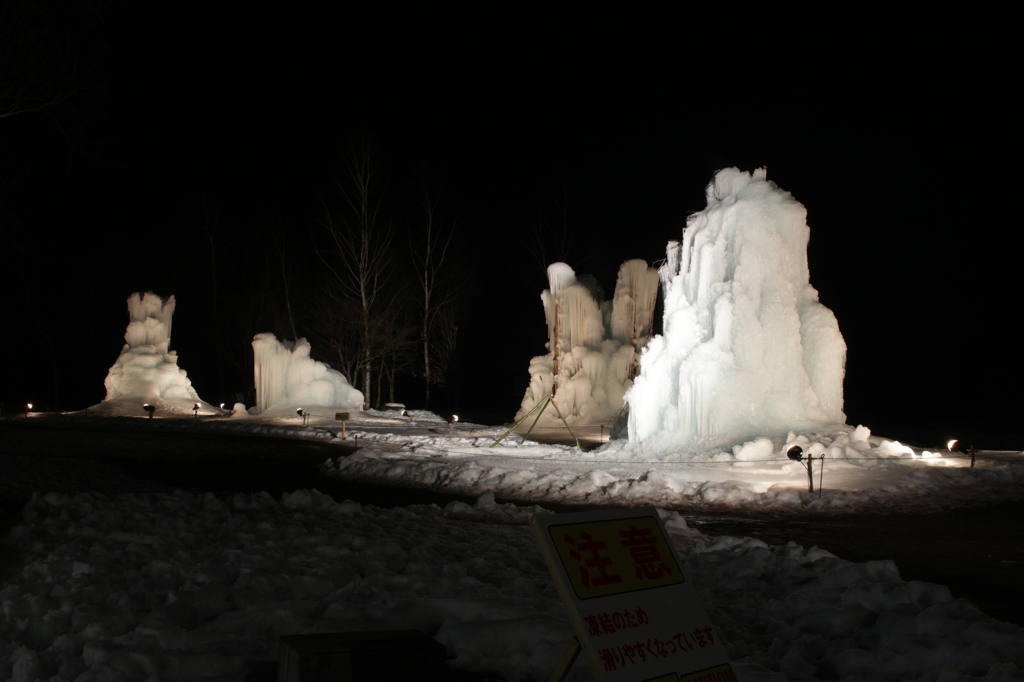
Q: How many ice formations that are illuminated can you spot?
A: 4